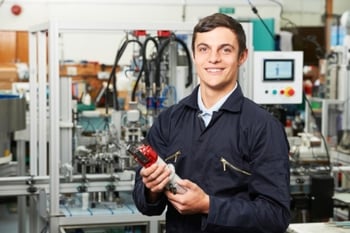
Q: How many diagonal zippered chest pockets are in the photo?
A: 2